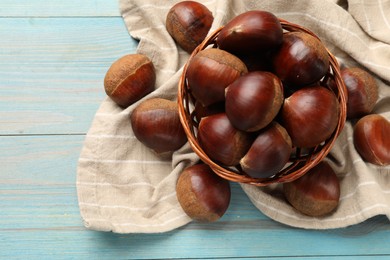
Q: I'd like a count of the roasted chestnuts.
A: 14